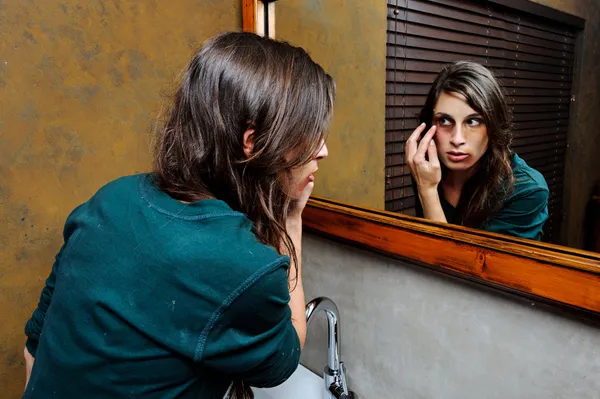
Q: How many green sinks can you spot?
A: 0